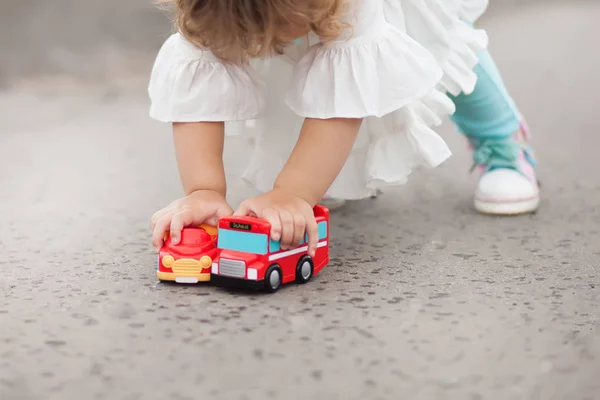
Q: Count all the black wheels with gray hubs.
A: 2